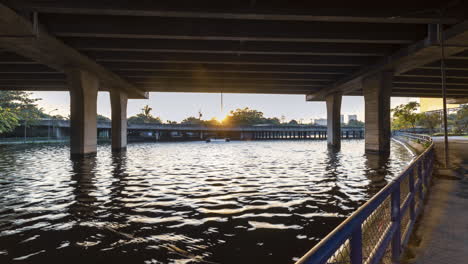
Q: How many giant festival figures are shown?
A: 0